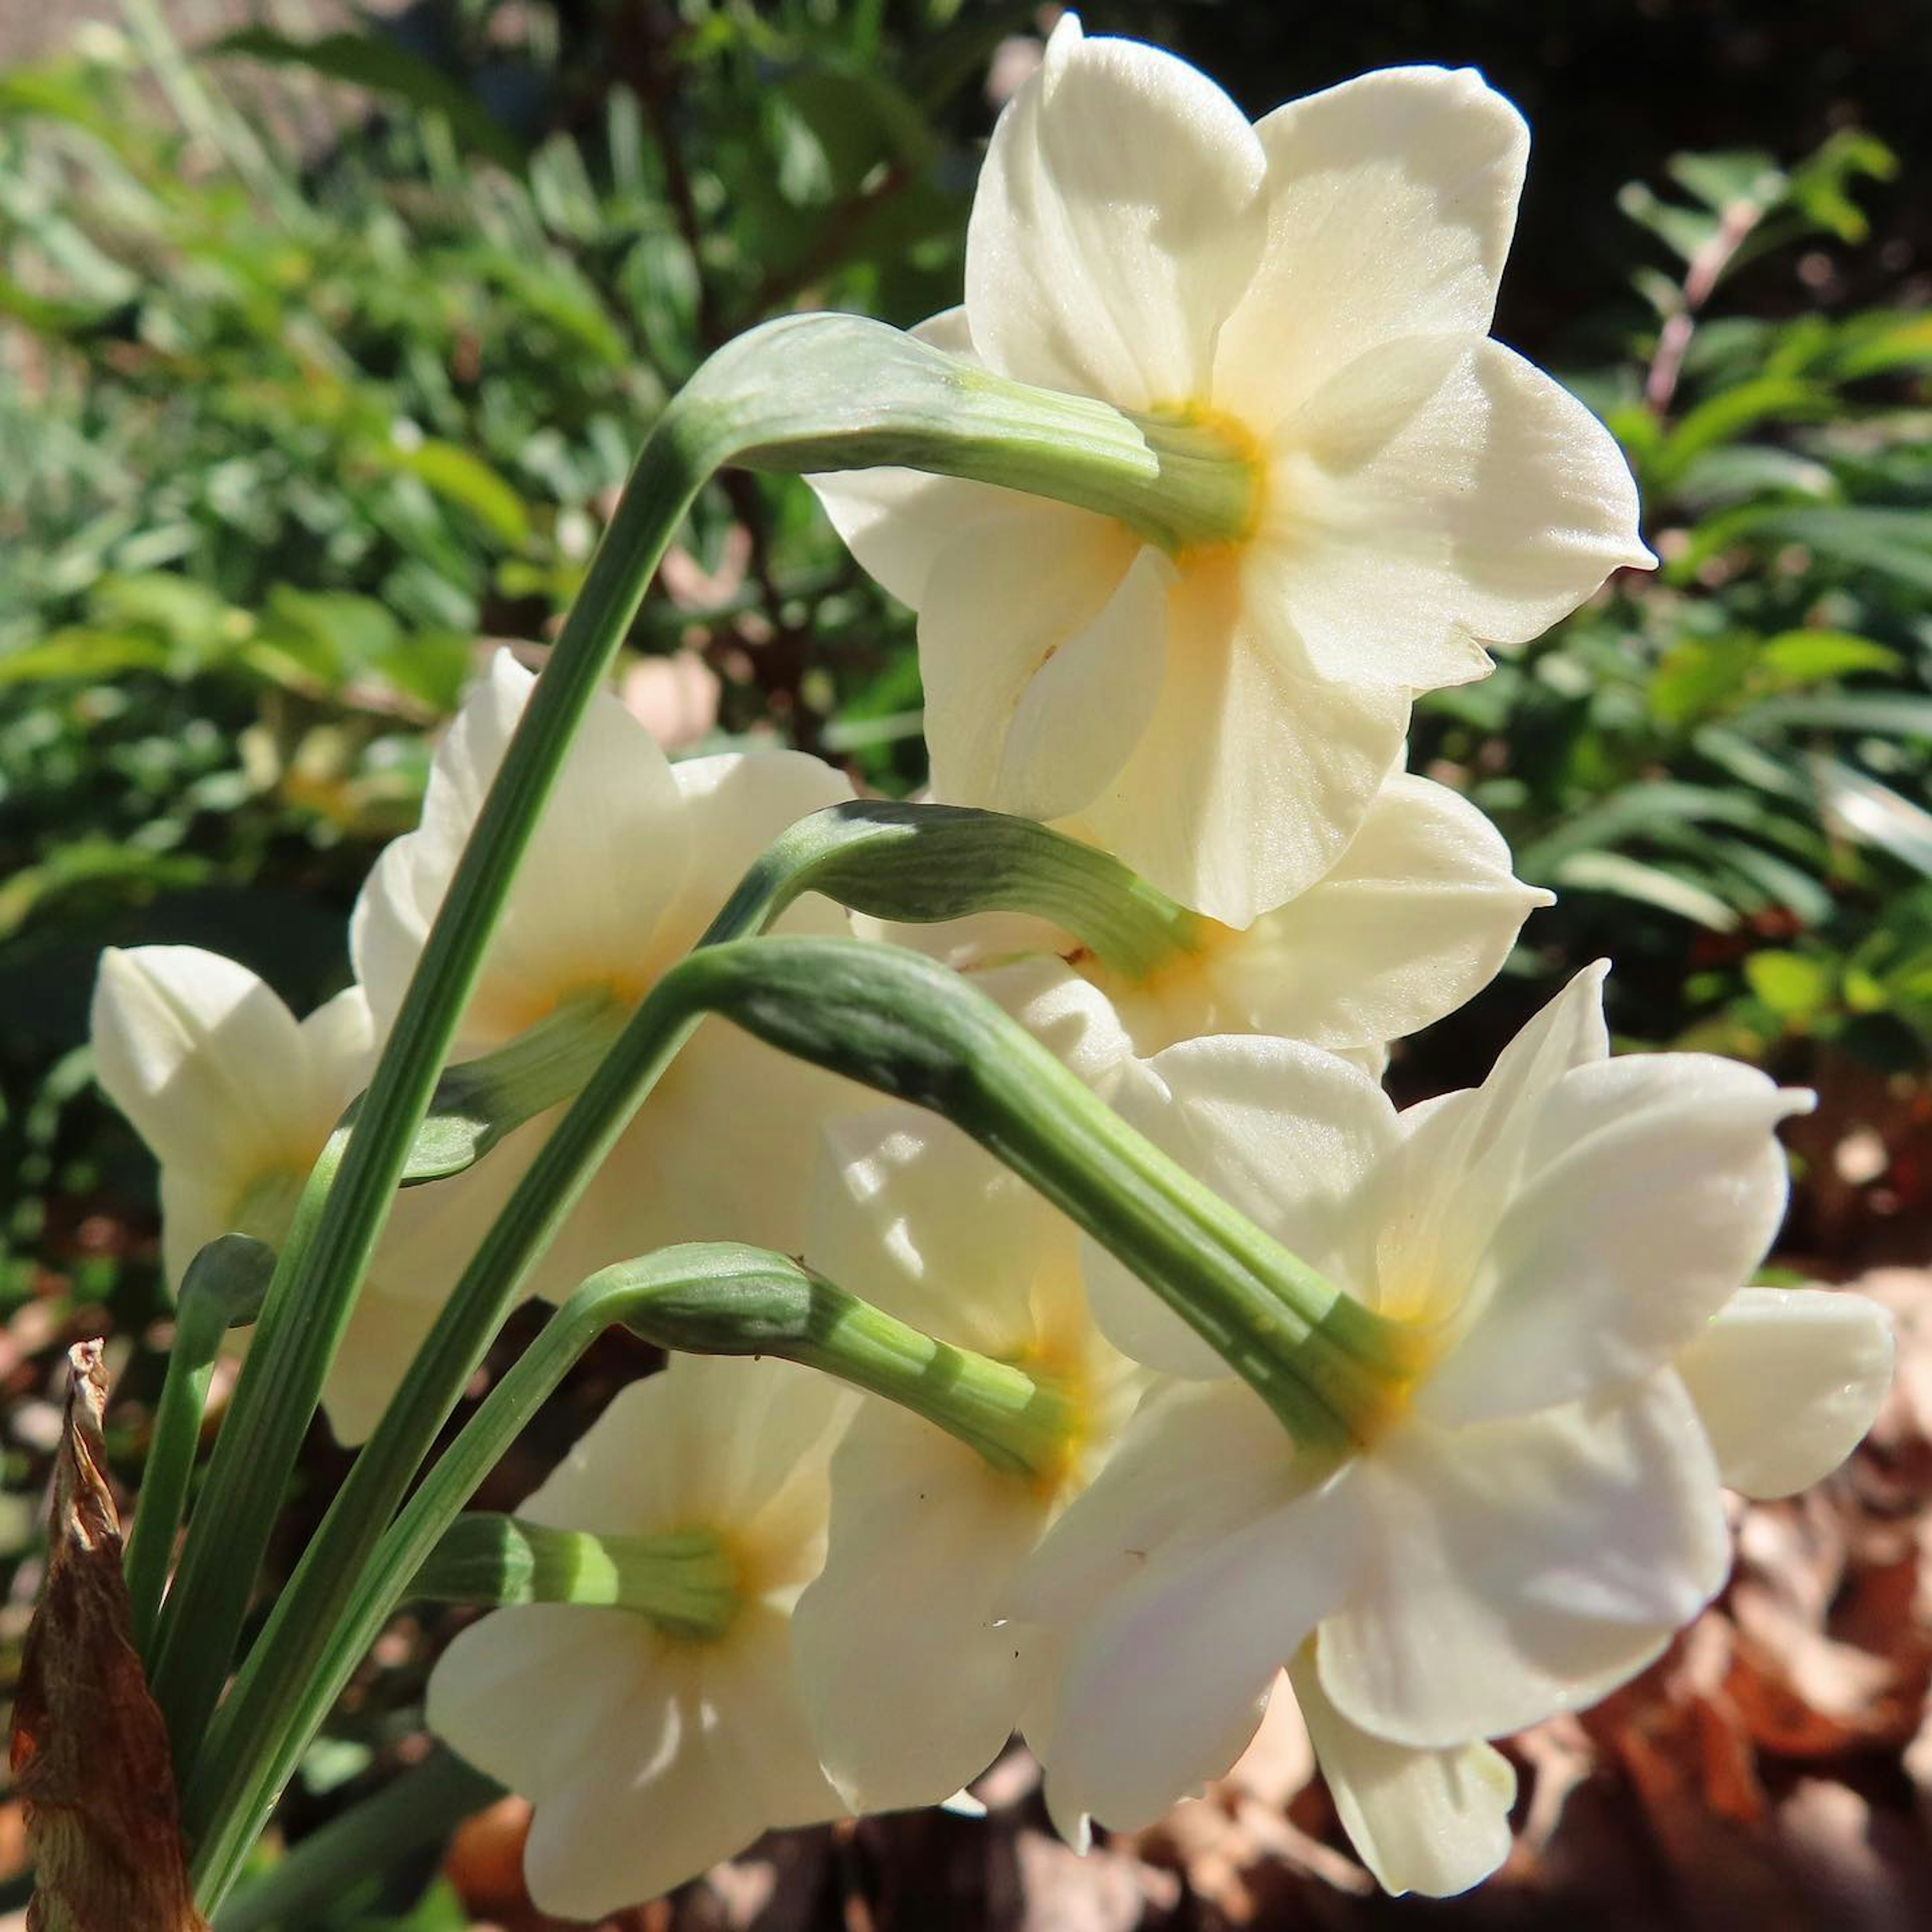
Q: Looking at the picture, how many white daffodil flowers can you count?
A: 7